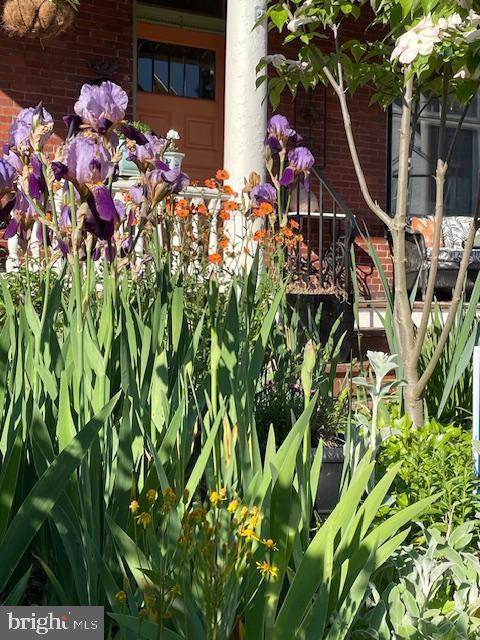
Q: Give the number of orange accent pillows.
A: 1